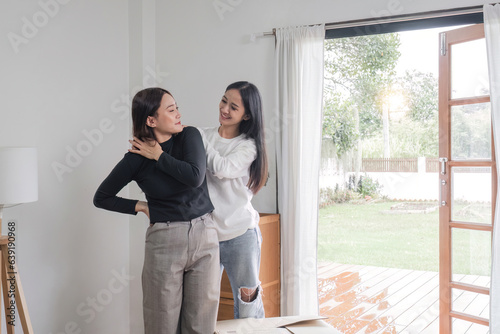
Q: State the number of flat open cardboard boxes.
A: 1